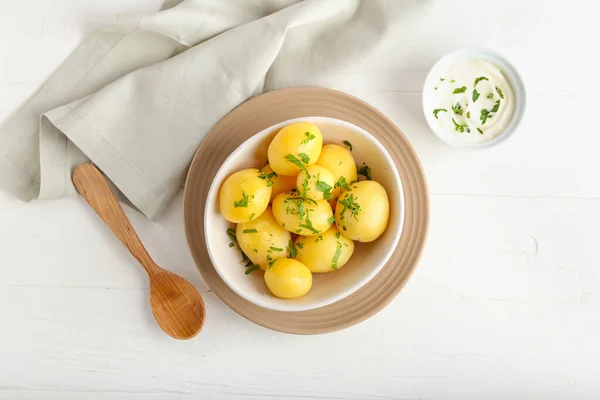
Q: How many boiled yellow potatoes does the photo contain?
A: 10